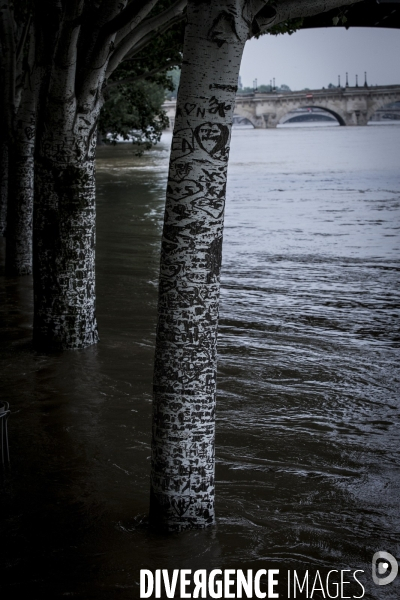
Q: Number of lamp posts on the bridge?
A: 8